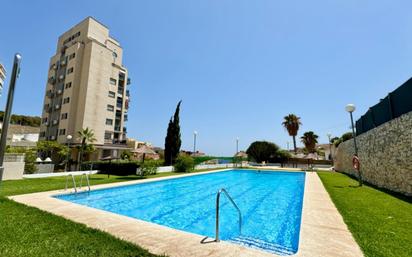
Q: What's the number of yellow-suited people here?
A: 0